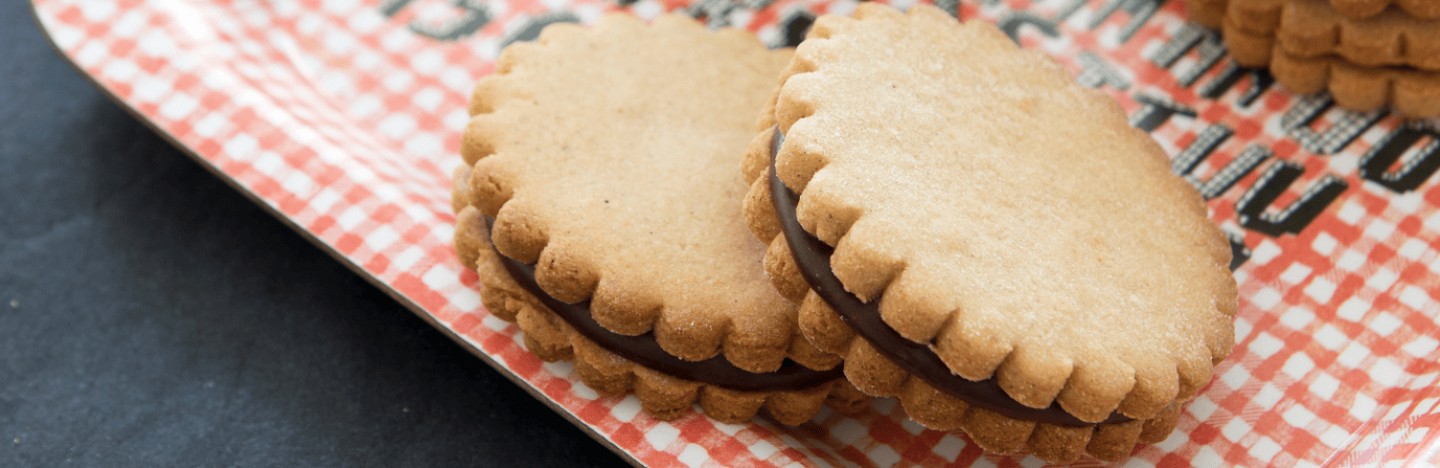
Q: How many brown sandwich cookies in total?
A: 2